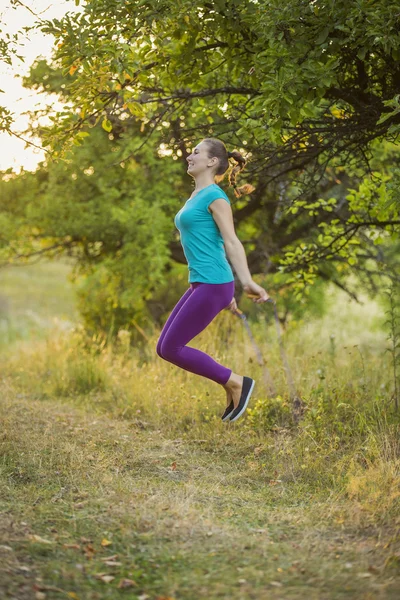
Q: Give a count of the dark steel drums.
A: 0